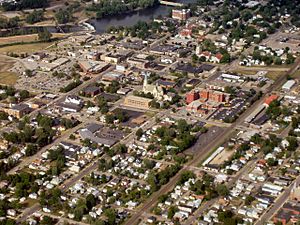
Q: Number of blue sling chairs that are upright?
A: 0